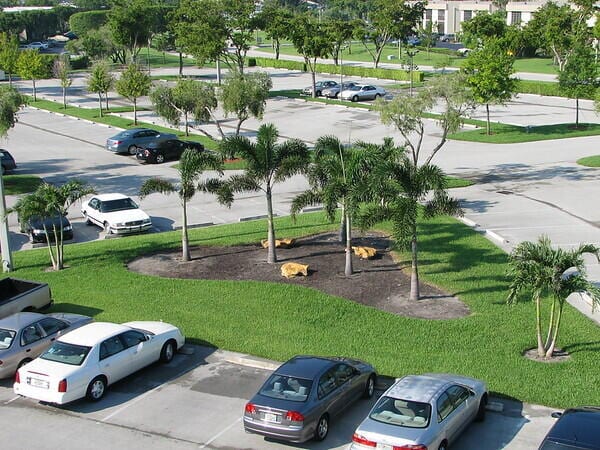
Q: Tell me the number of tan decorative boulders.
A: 3